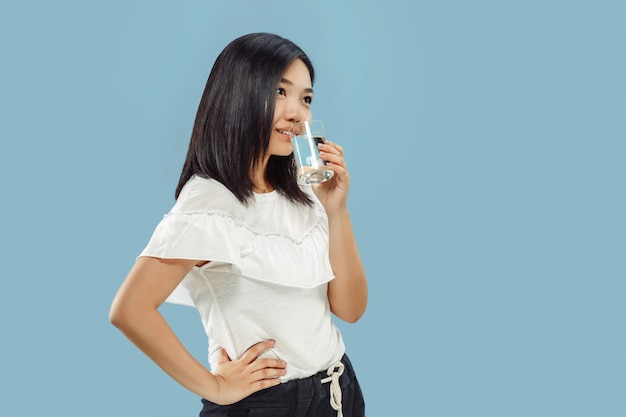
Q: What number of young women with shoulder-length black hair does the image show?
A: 1